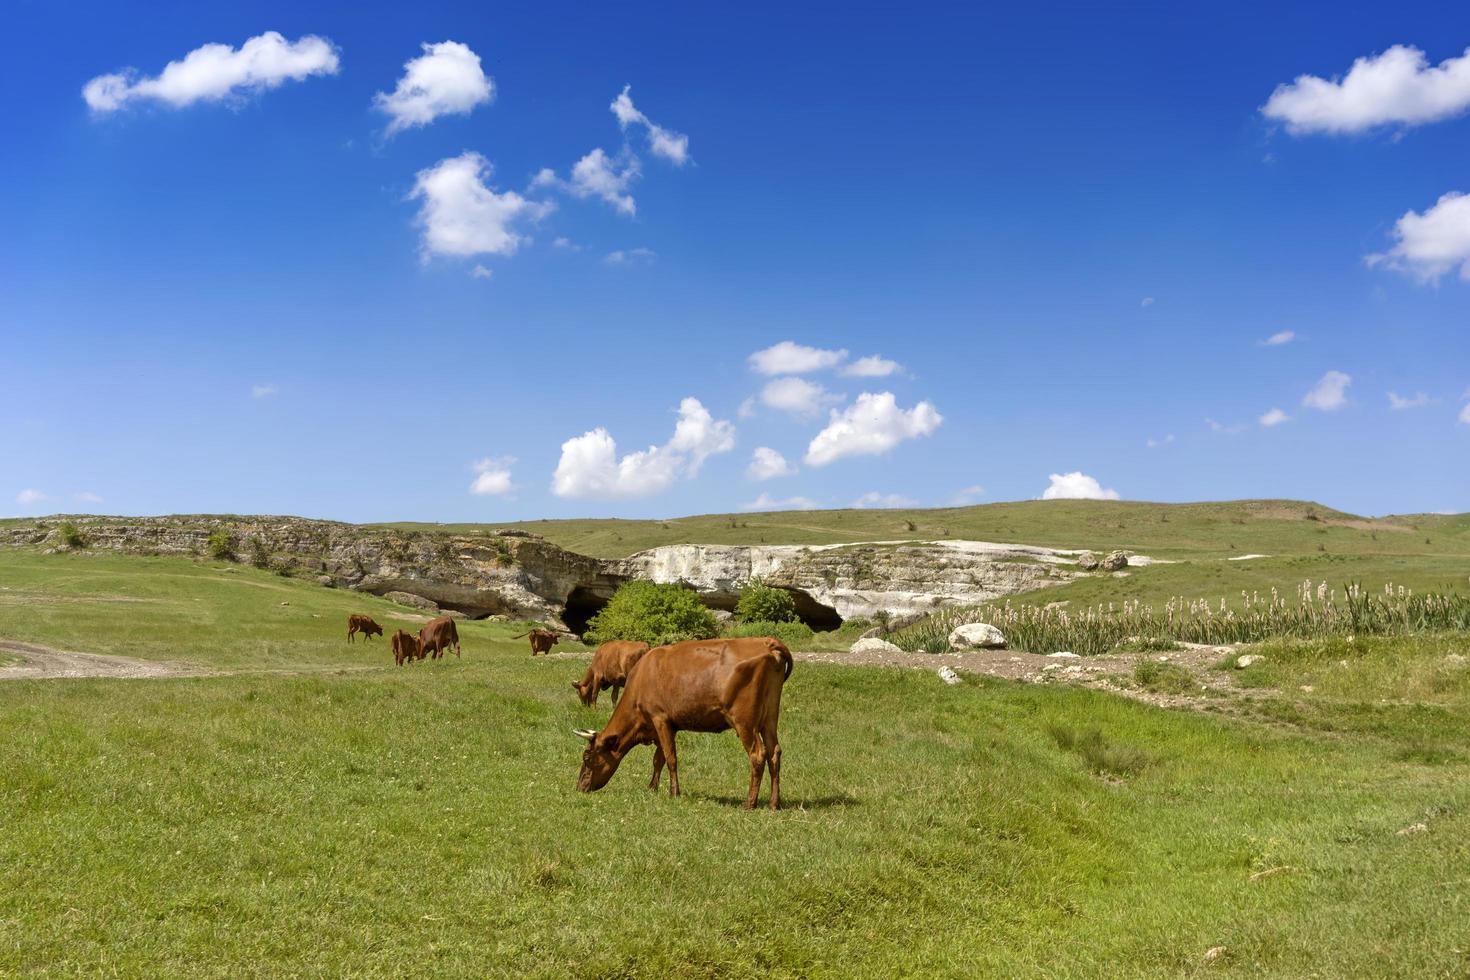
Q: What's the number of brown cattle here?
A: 6